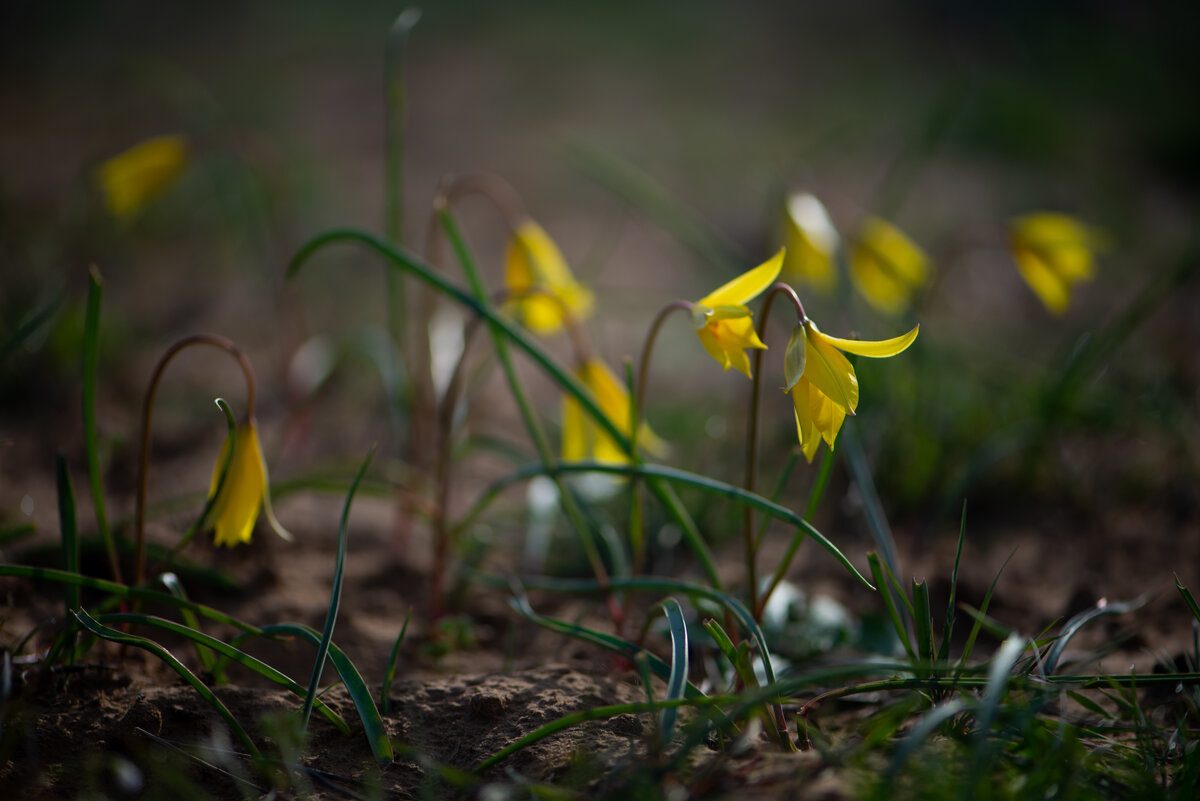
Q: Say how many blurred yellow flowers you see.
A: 6